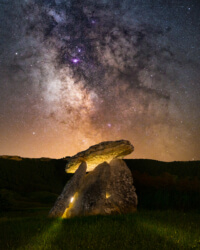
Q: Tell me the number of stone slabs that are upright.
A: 3